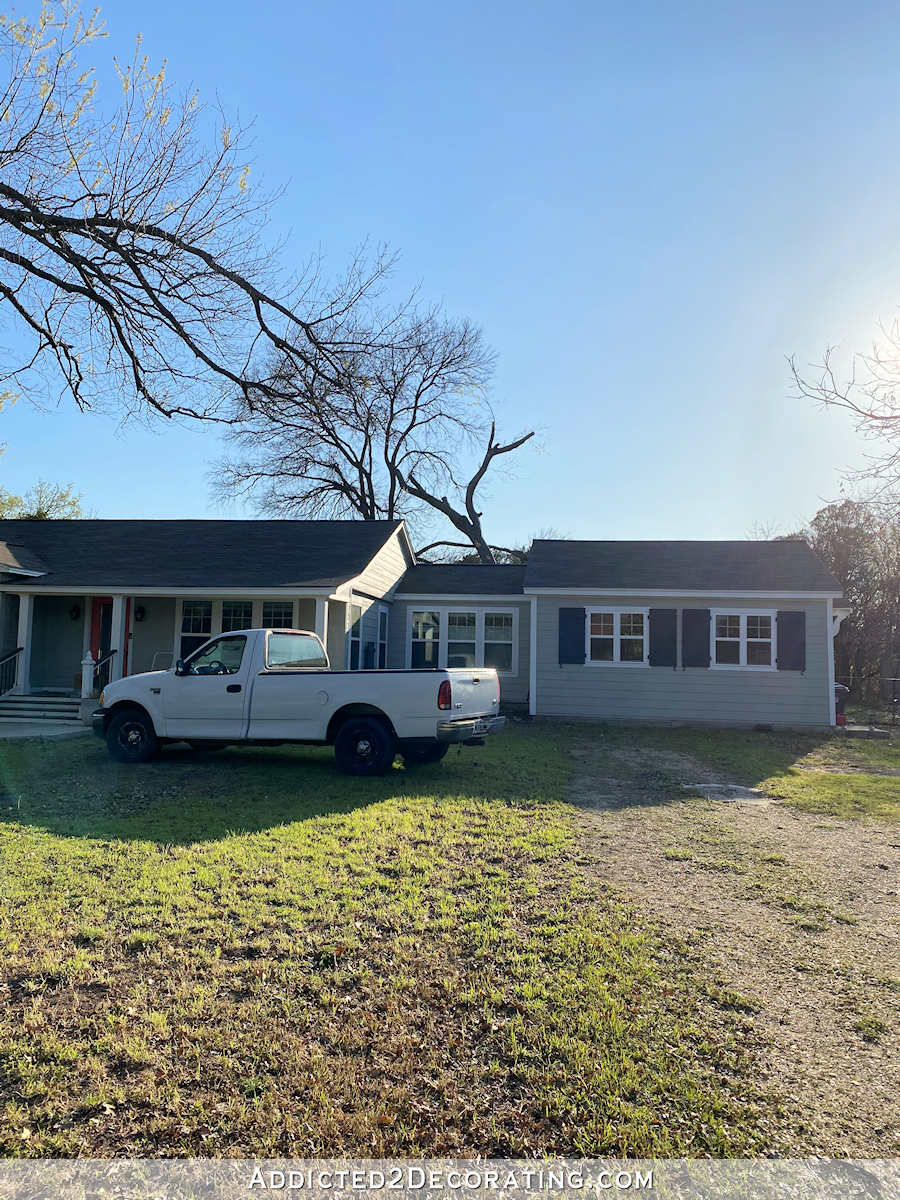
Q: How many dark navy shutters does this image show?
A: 4